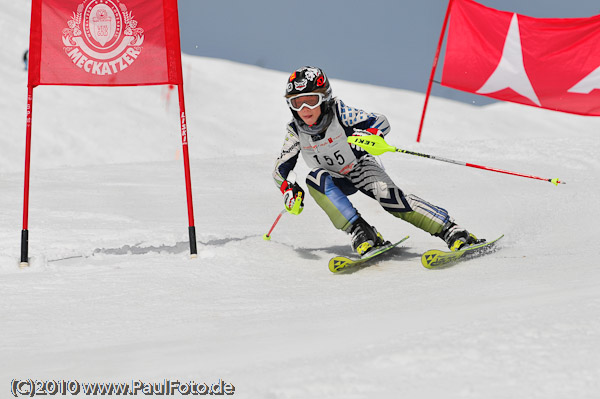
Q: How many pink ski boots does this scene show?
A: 0